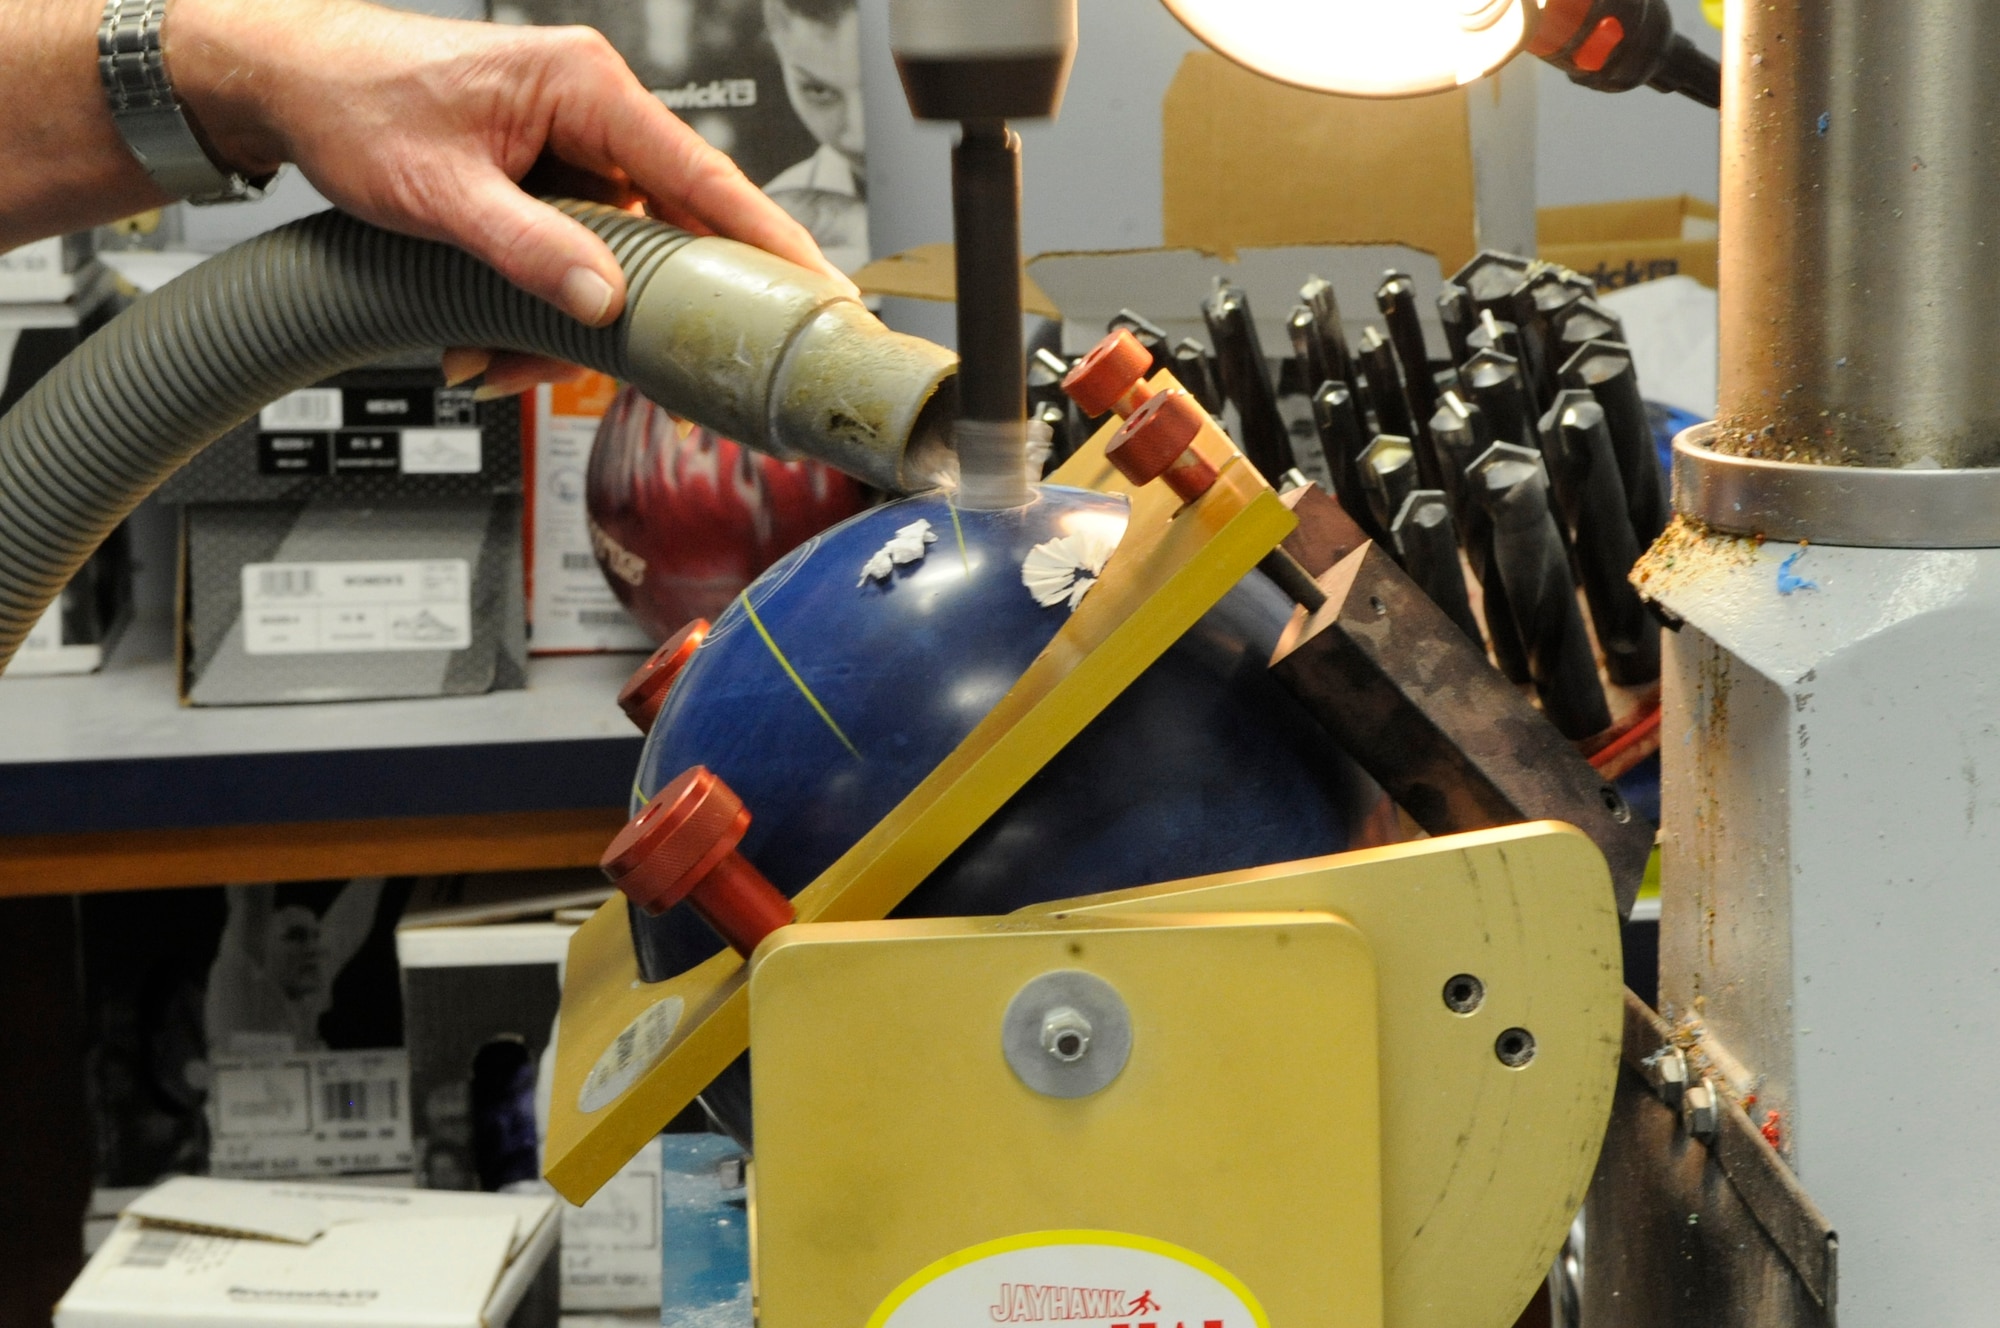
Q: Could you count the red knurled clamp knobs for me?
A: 4